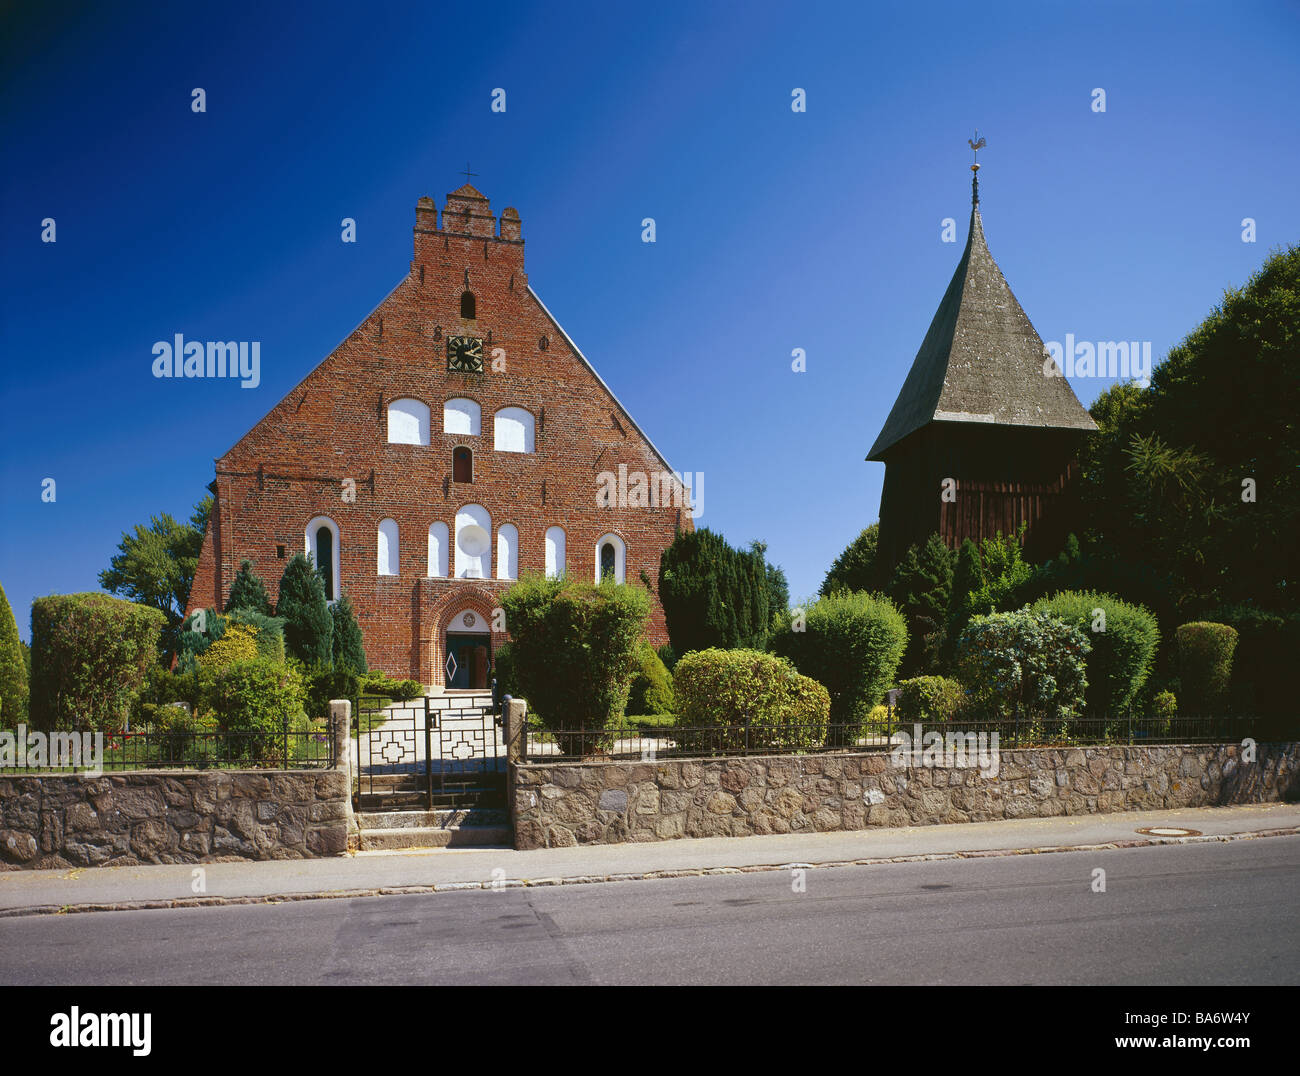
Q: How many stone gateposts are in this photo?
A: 2